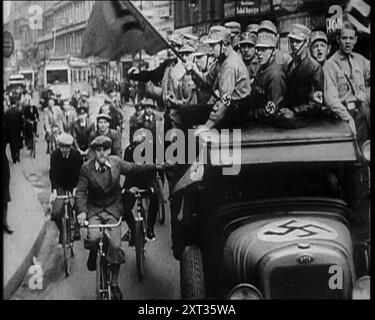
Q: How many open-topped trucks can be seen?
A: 1